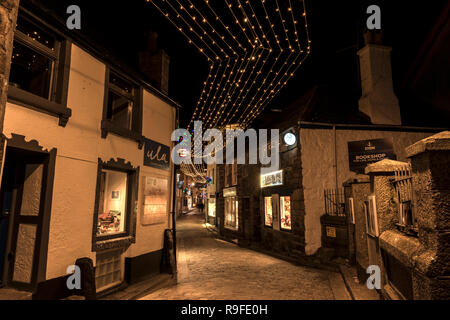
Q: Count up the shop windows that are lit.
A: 5